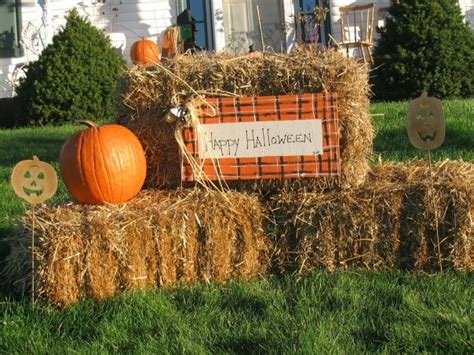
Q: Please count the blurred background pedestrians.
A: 0